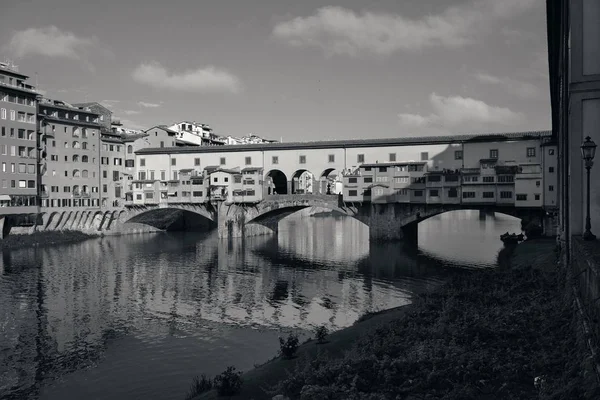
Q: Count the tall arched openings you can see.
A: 3